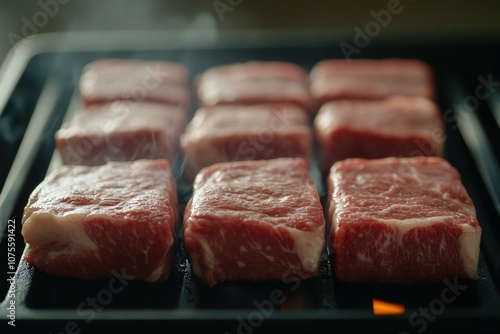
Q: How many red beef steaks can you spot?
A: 9